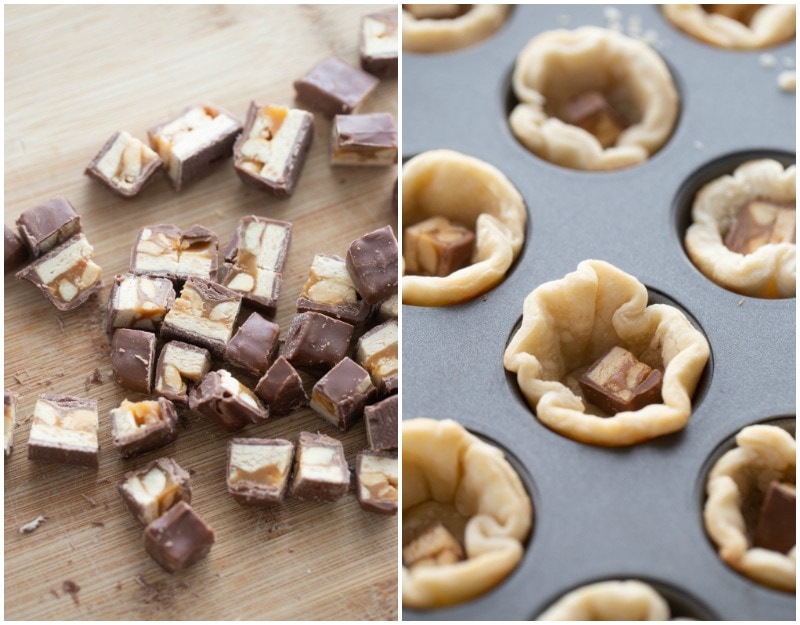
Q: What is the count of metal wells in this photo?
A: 9